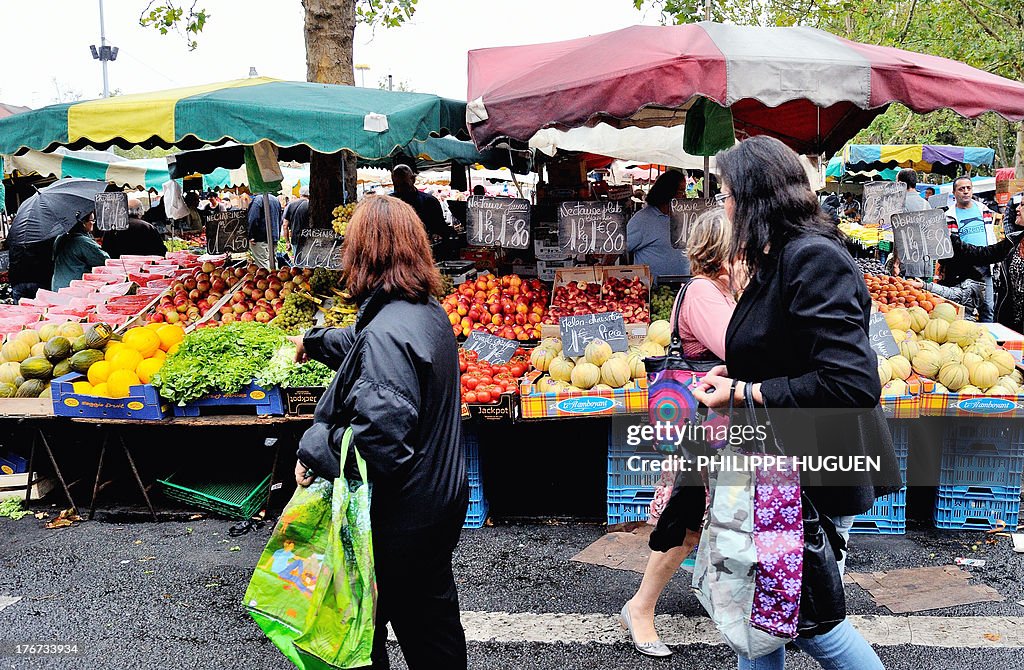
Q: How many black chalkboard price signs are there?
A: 11